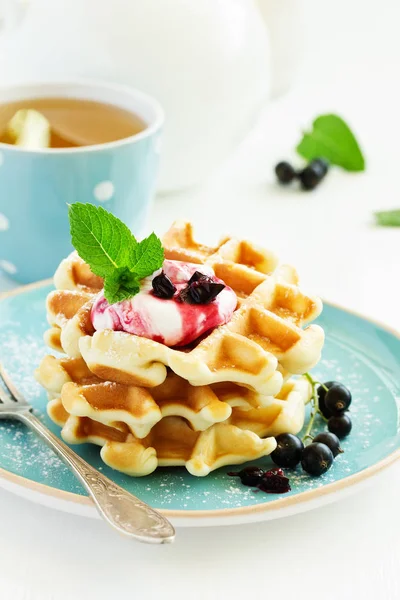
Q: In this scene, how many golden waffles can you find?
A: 3